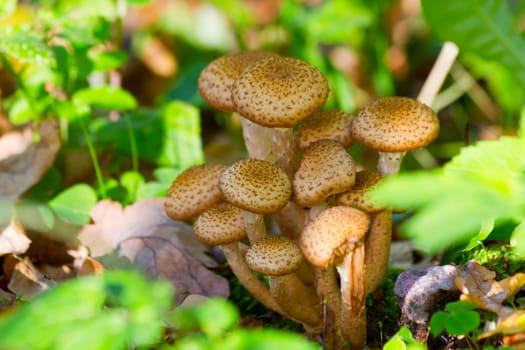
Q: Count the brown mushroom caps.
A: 11